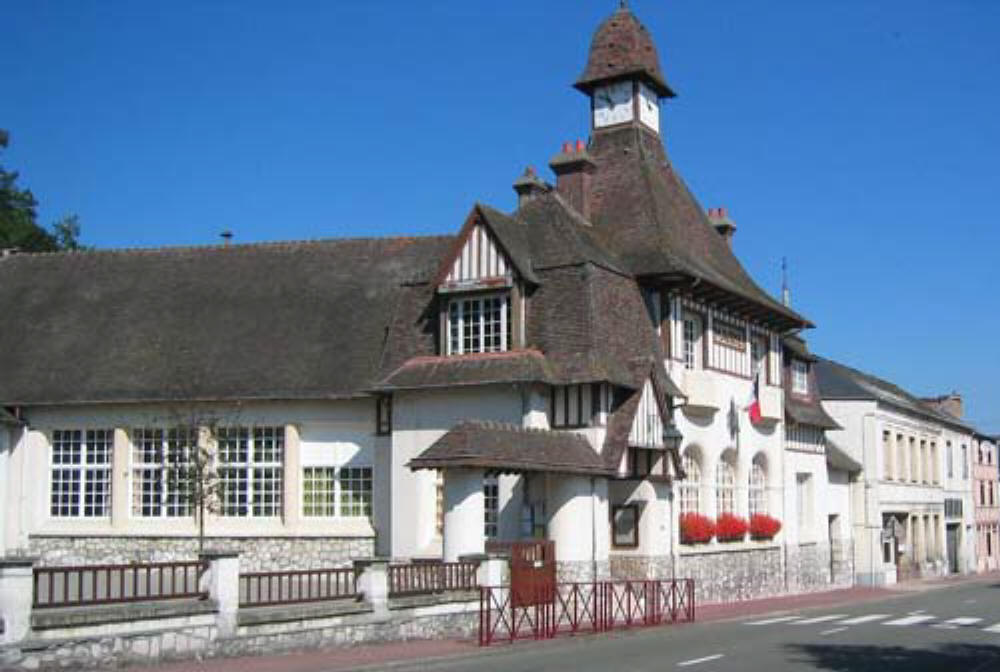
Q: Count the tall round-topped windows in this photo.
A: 3